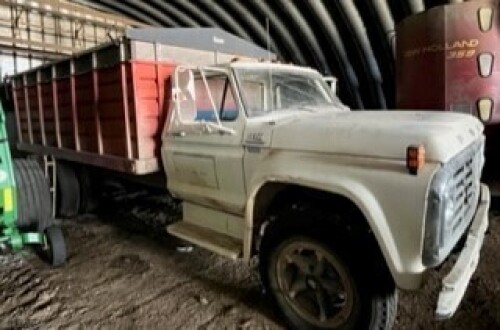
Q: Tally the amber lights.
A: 1